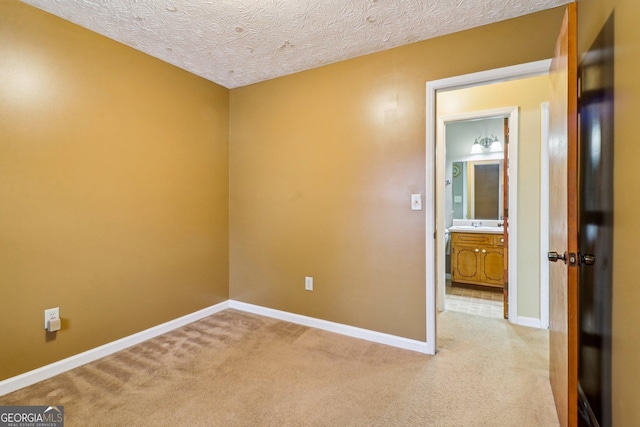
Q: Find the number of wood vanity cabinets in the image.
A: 1